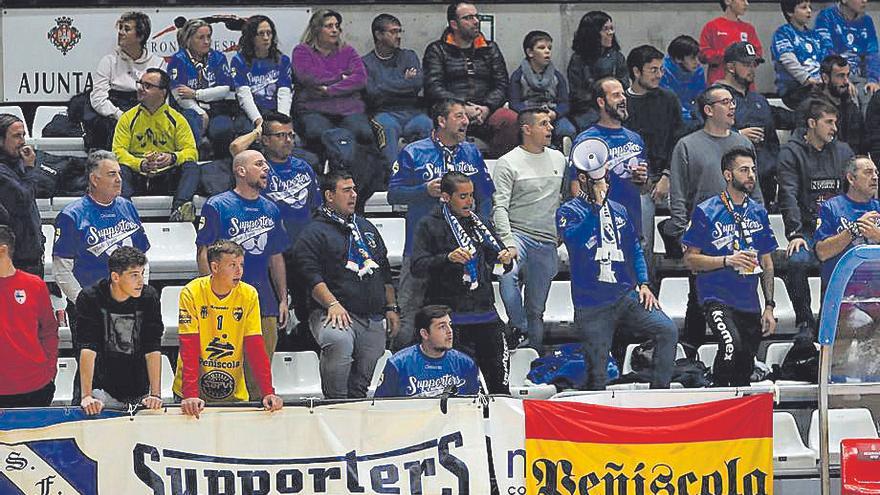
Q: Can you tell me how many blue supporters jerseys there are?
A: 11